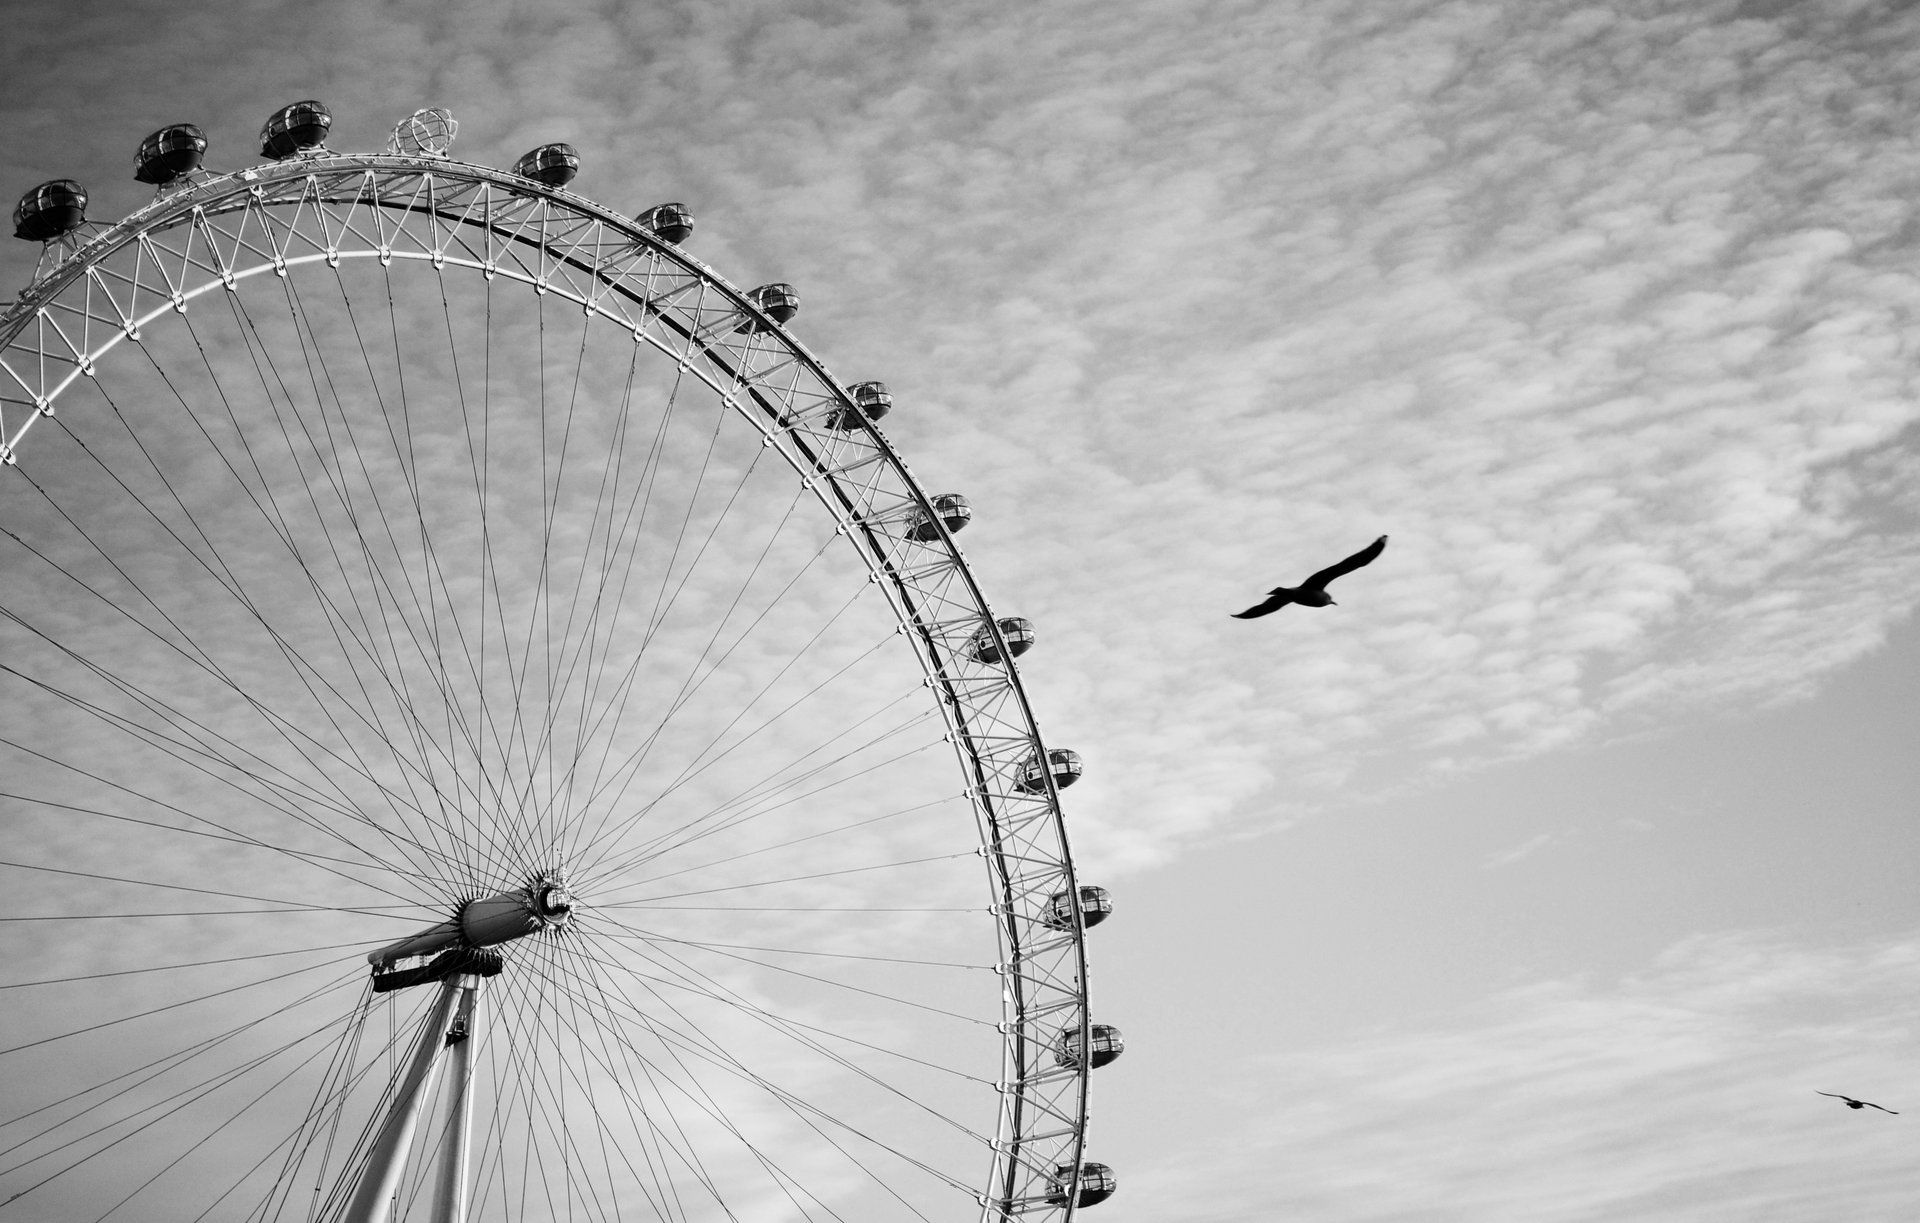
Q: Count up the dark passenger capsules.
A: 13